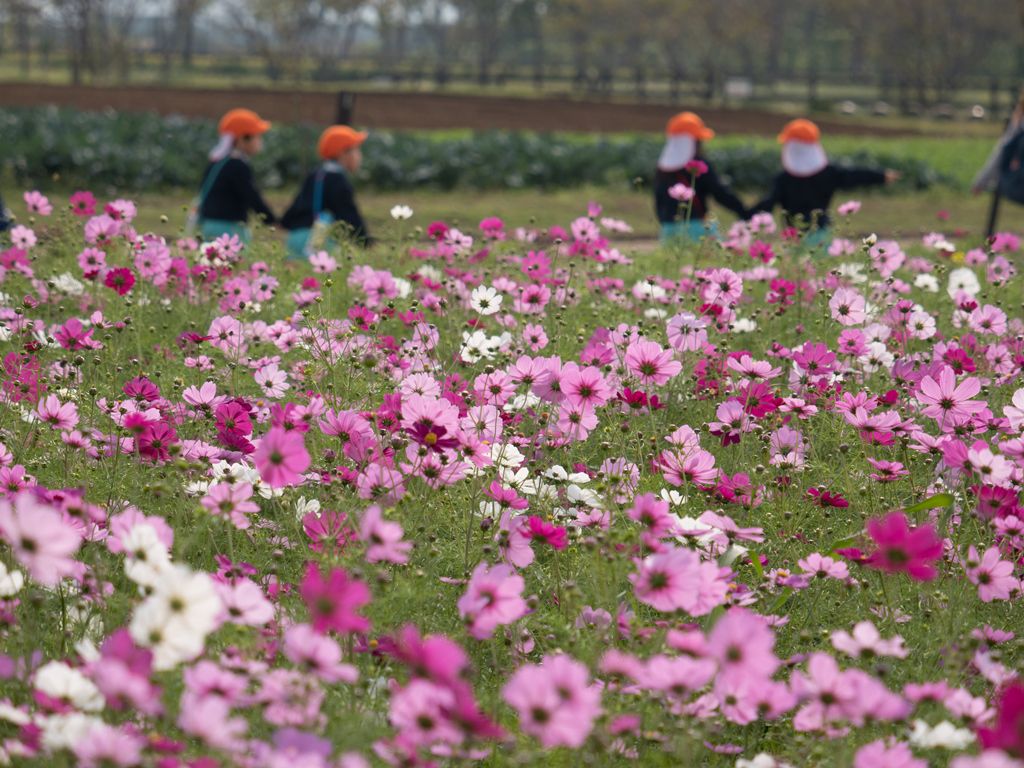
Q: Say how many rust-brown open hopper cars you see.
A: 0